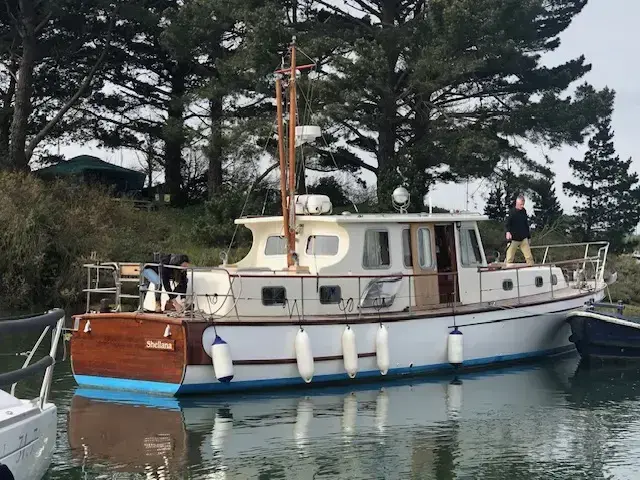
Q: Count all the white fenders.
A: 5